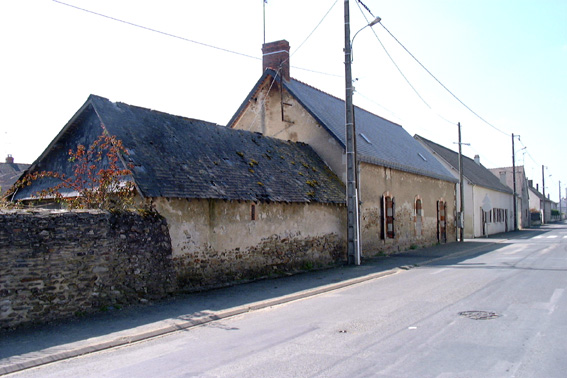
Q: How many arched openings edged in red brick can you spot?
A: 3